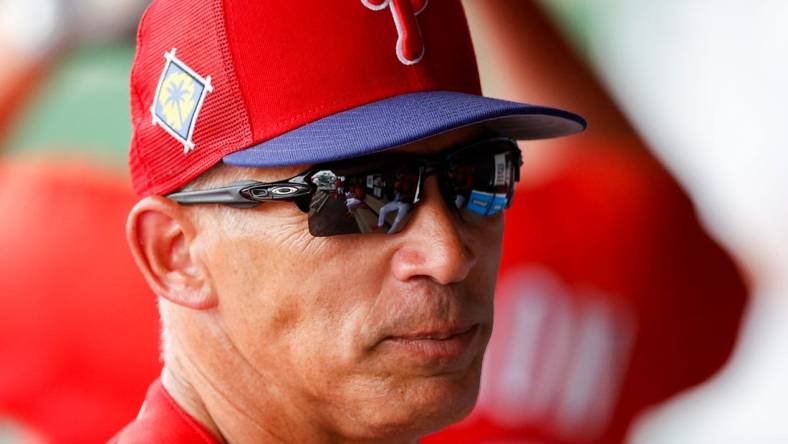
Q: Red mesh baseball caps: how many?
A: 1